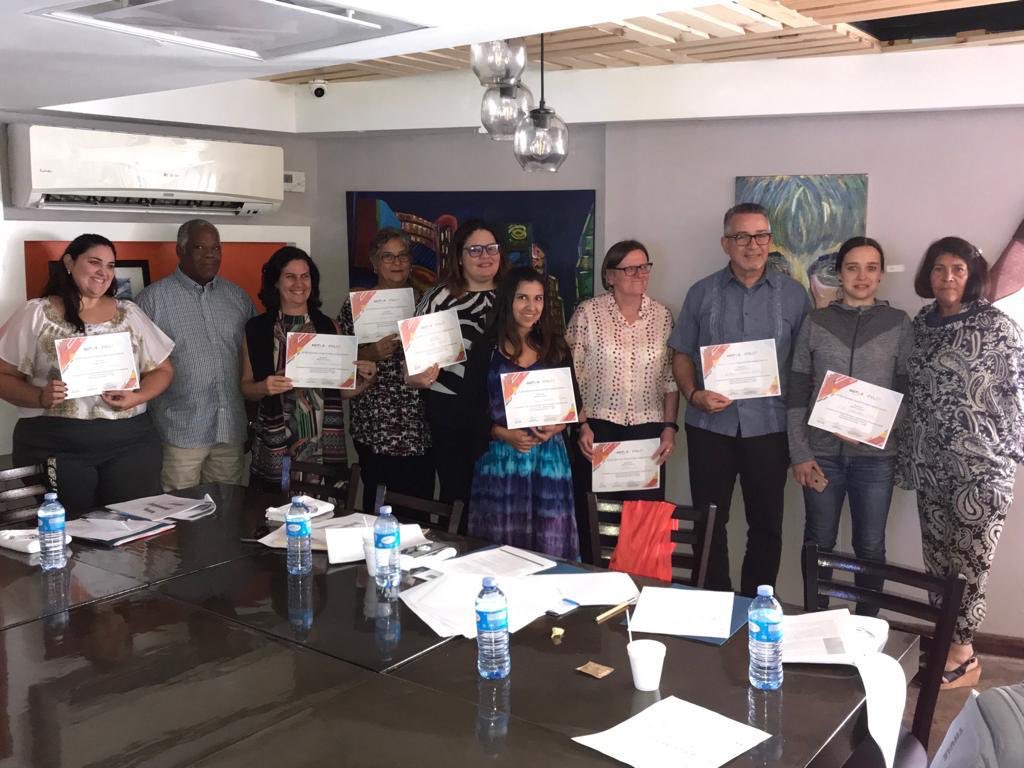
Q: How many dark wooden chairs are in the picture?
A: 5